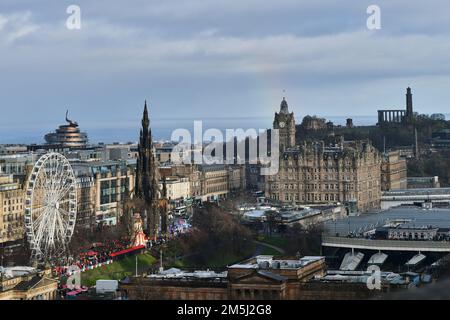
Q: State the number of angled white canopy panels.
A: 3